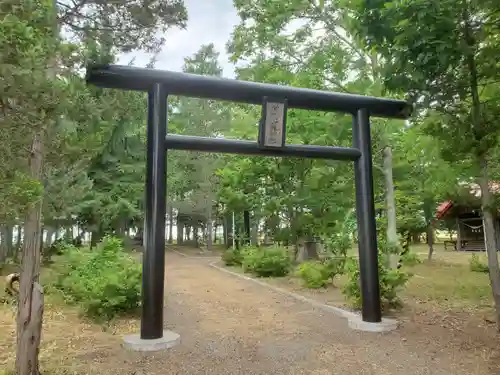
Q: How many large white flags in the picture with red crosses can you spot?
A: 0